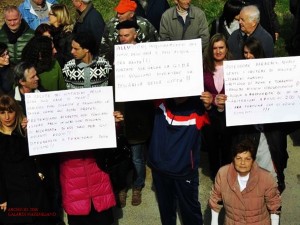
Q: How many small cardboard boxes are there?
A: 0